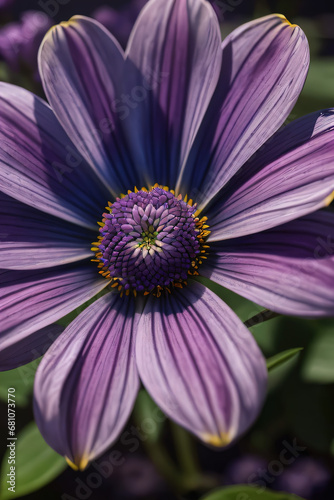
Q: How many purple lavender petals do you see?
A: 10